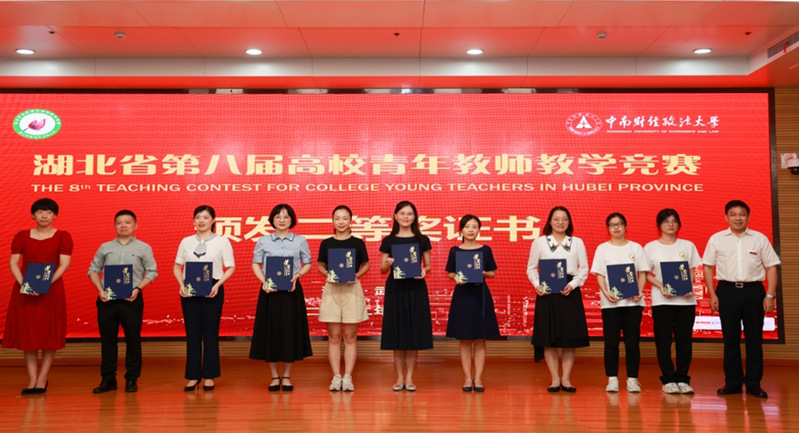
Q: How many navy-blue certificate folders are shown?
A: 10